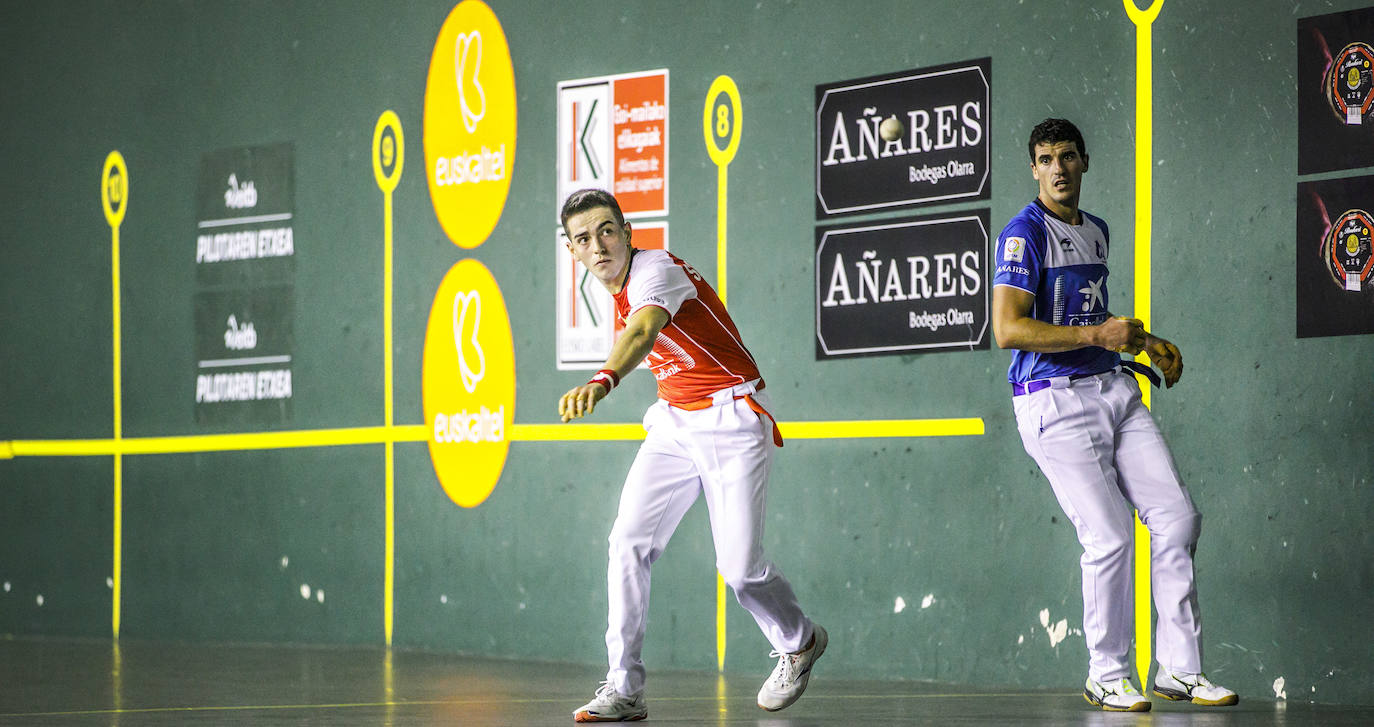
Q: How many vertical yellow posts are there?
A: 4